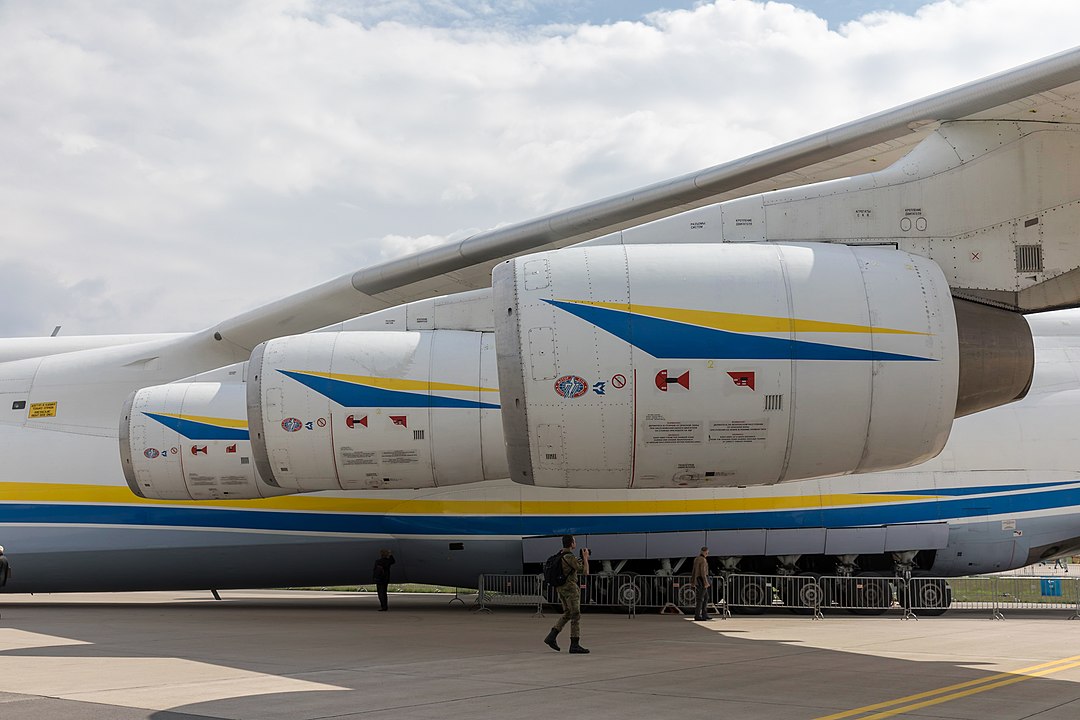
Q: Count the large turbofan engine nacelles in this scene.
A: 3